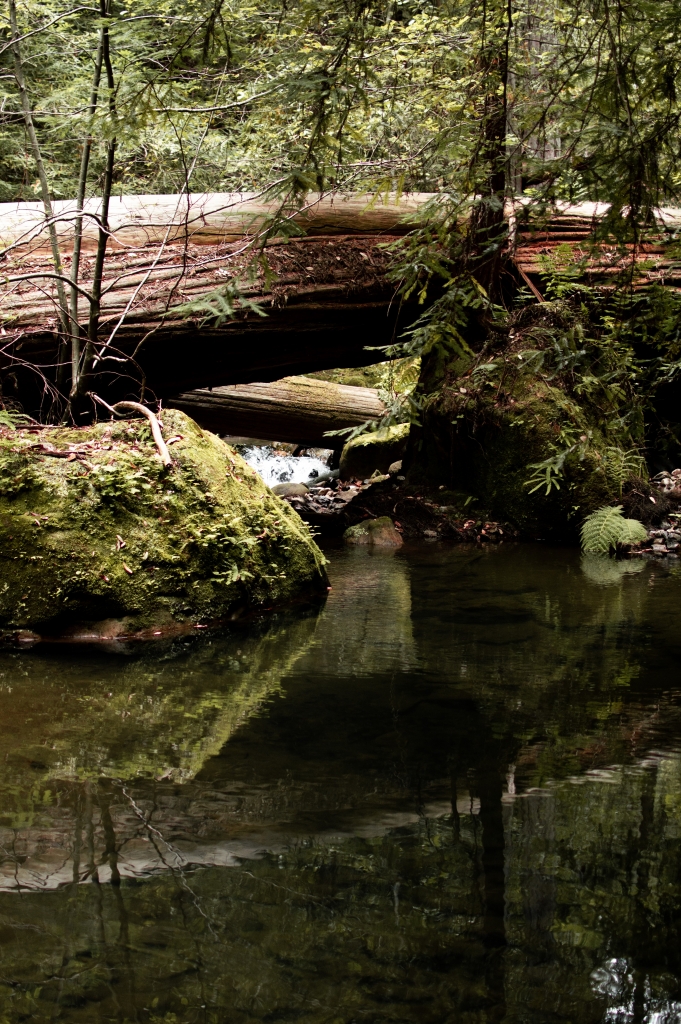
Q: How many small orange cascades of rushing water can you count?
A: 0